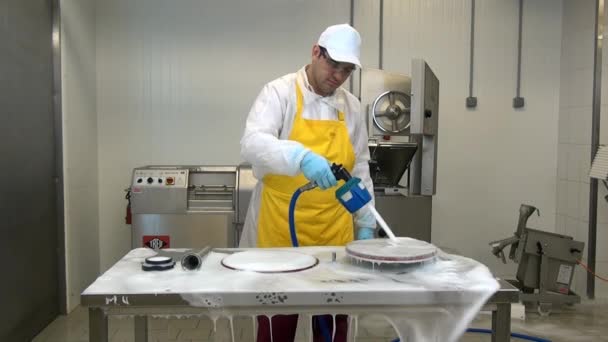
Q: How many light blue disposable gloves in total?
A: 2